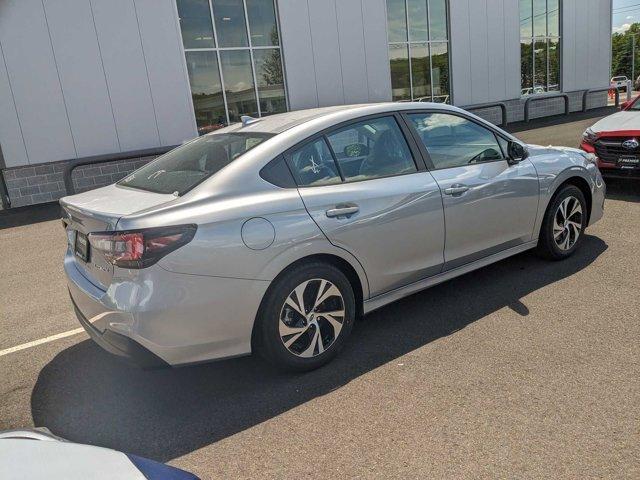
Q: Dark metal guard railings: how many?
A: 4